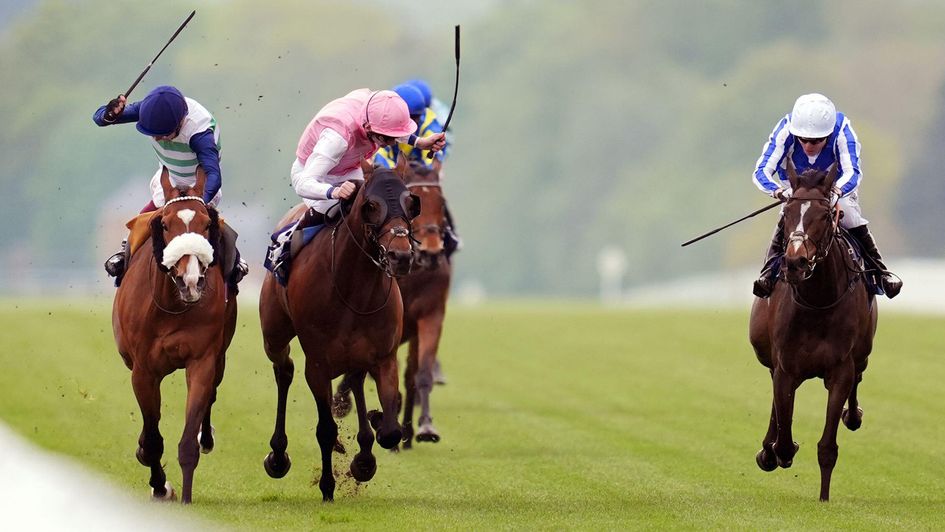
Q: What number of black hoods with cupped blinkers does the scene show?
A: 1